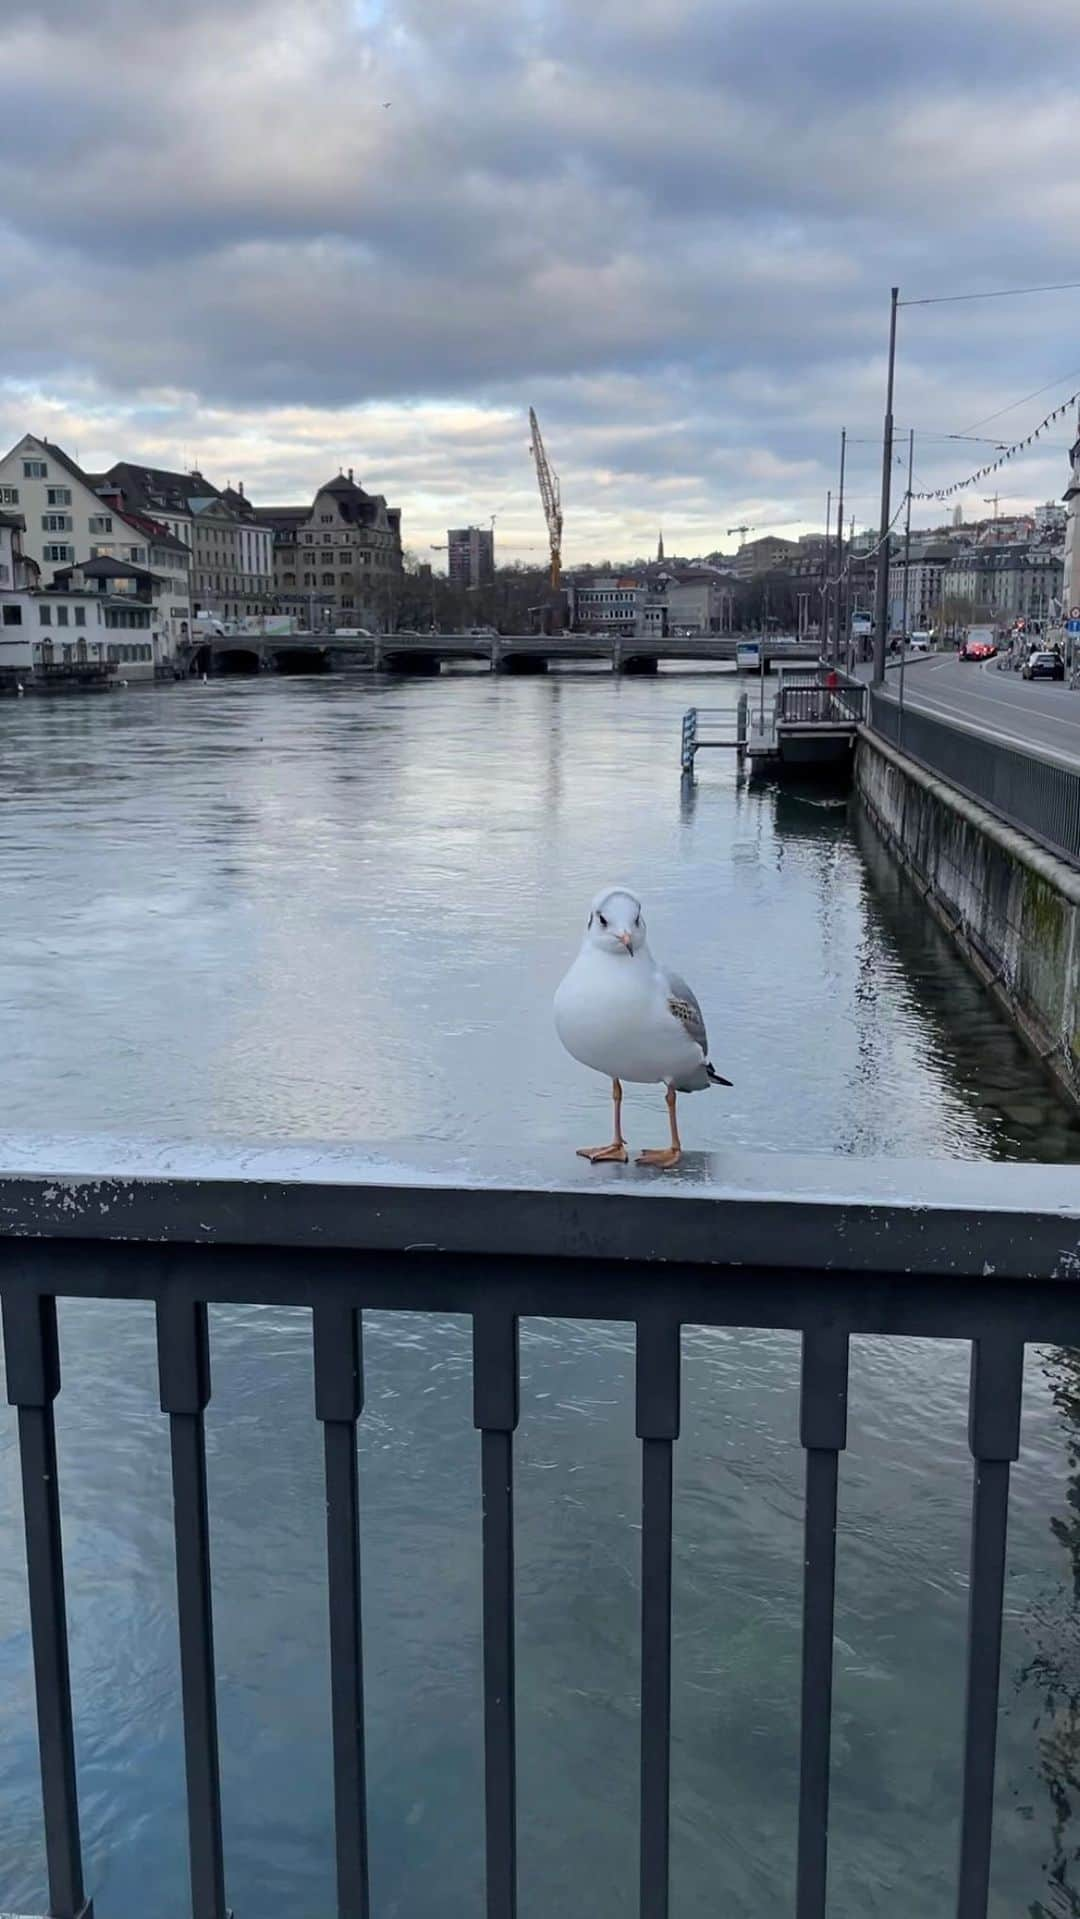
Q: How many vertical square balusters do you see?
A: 7